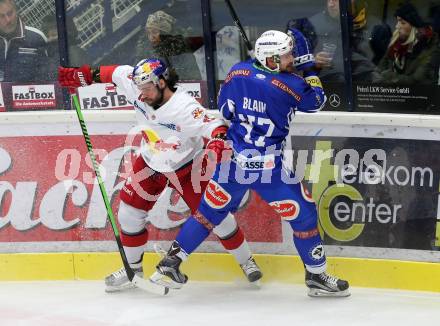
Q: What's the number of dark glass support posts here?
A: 3